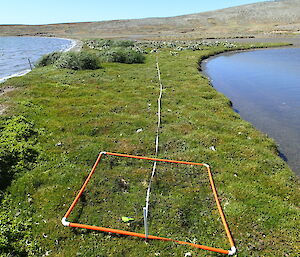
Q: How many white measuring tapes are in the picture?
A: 1